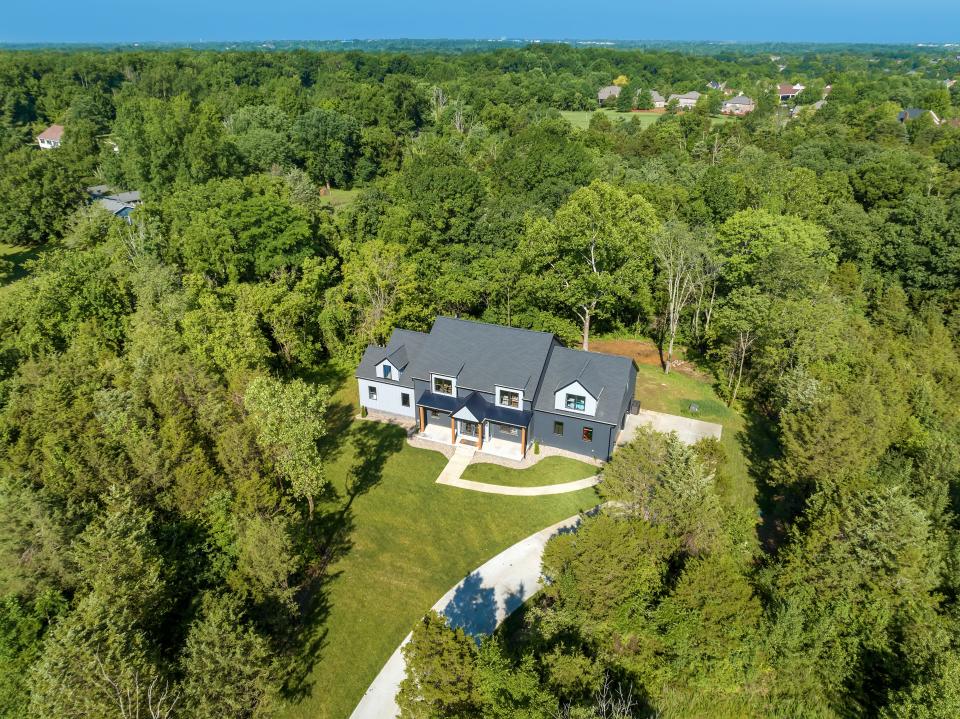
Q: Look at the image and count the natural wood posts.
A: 4